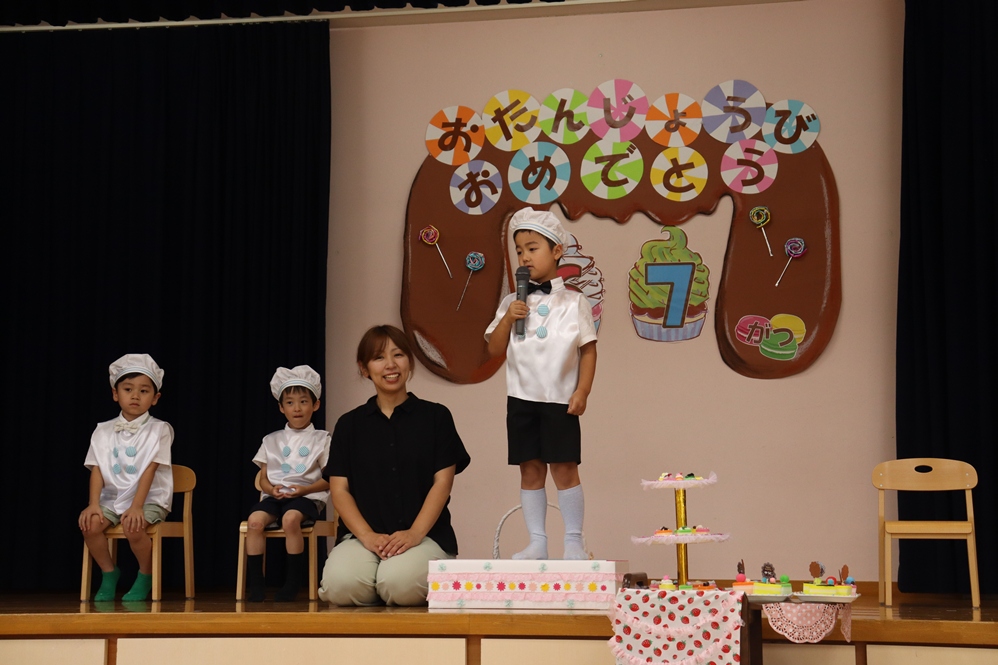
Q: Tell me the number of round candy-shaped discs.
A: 12